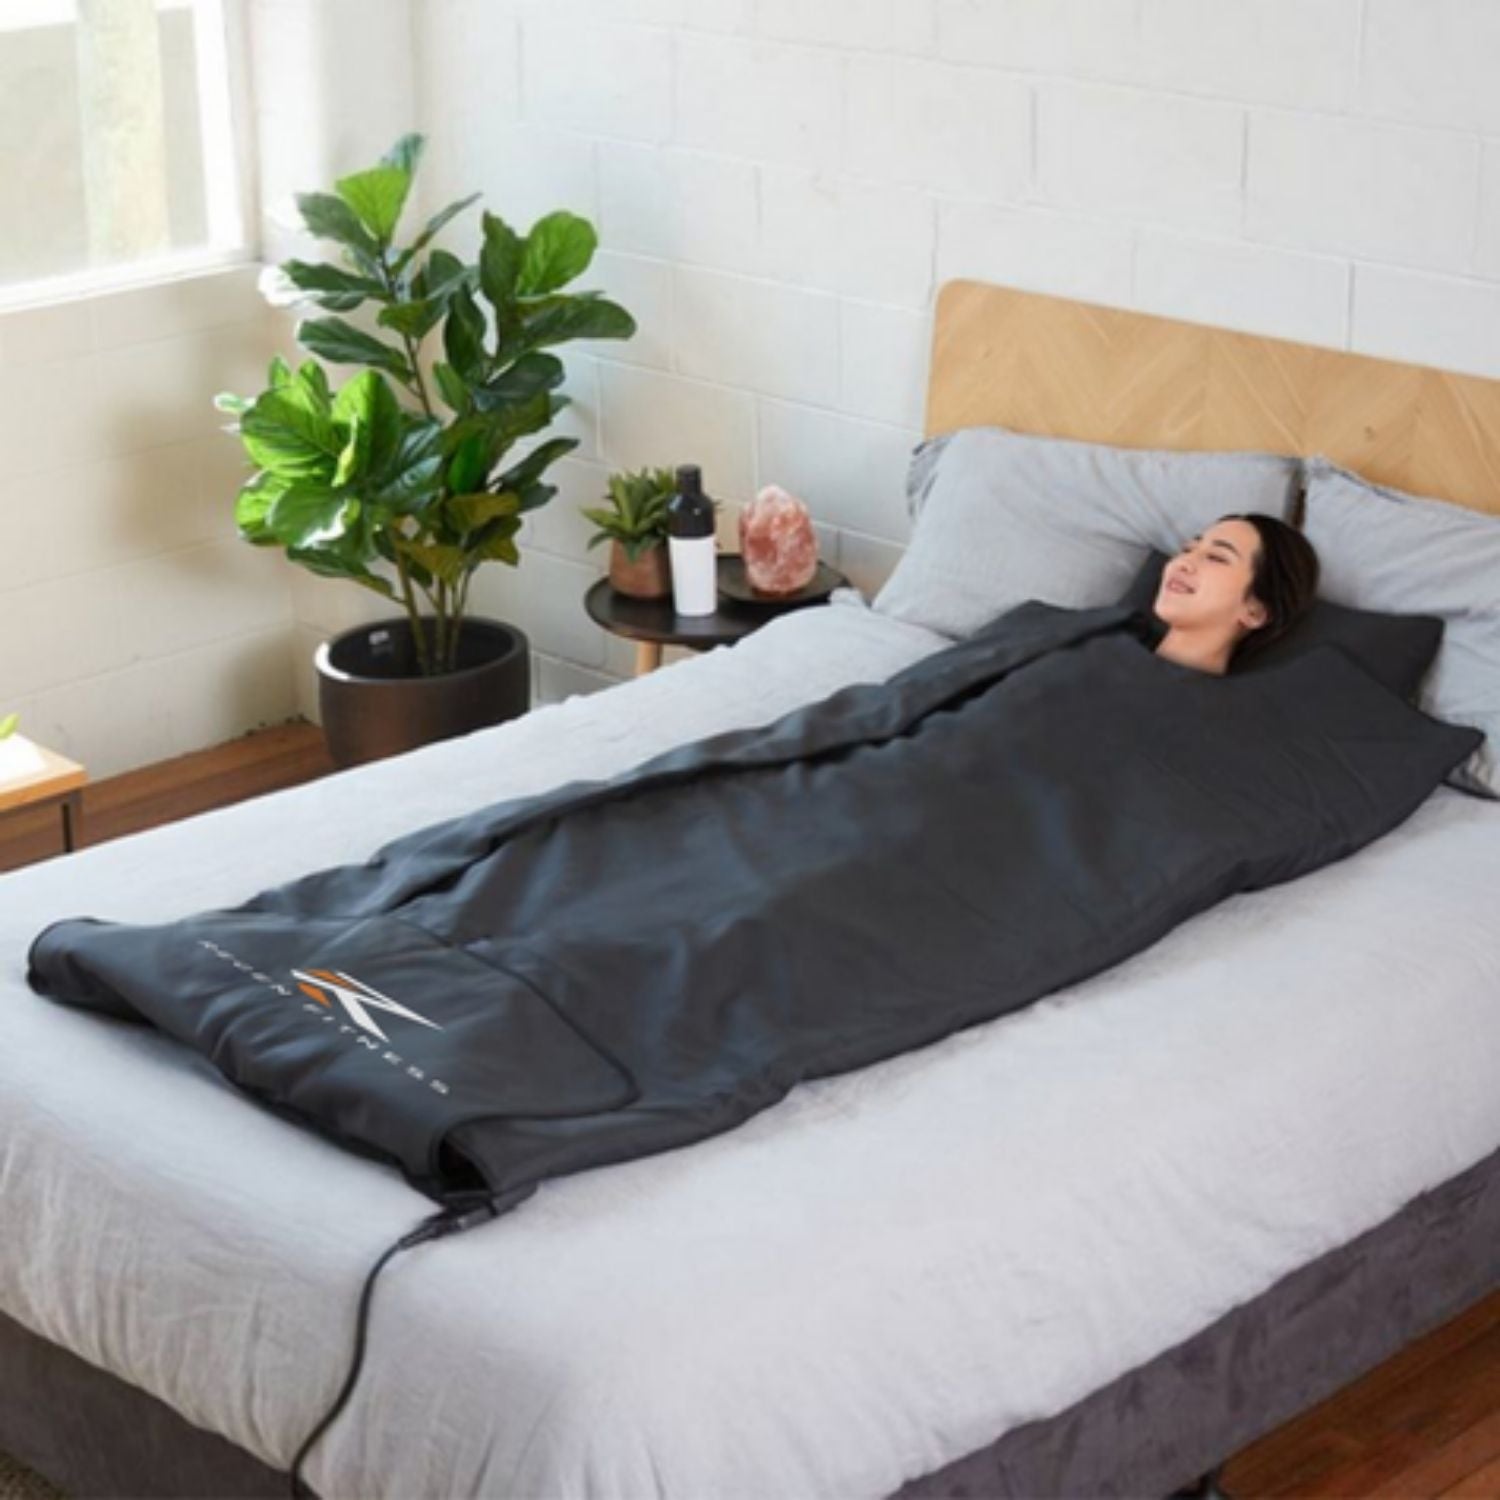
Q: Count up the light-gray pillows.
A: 2